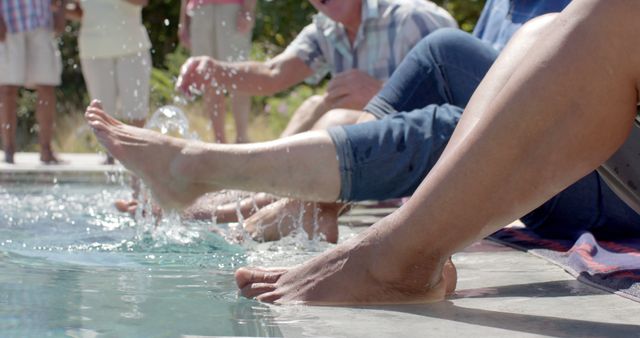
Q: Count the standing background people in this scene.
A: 3